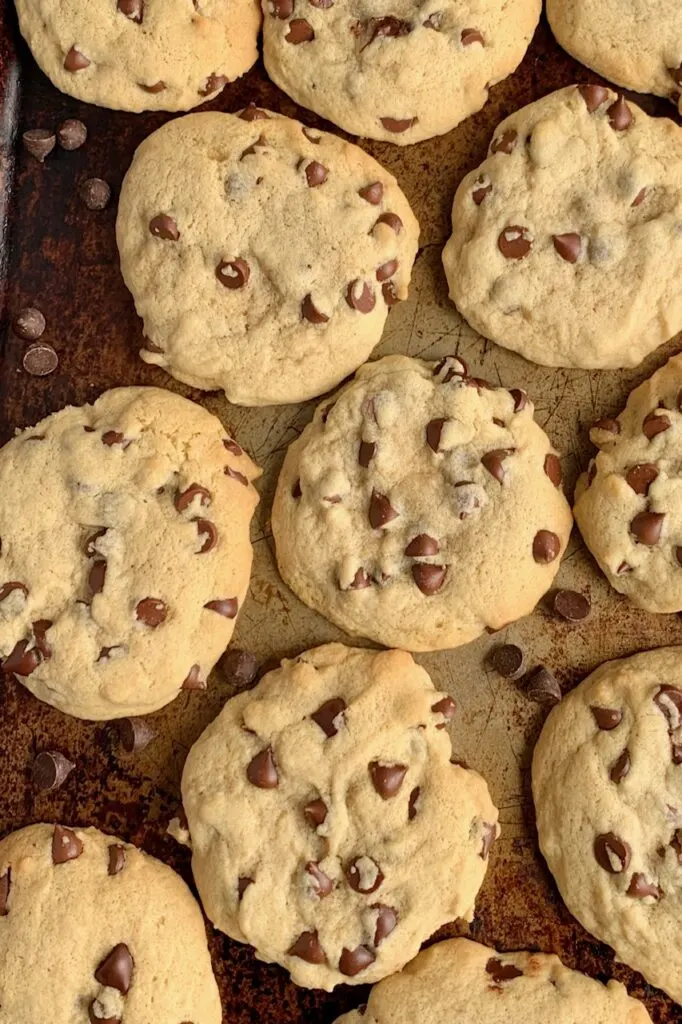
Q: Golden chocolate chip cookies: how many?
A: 12